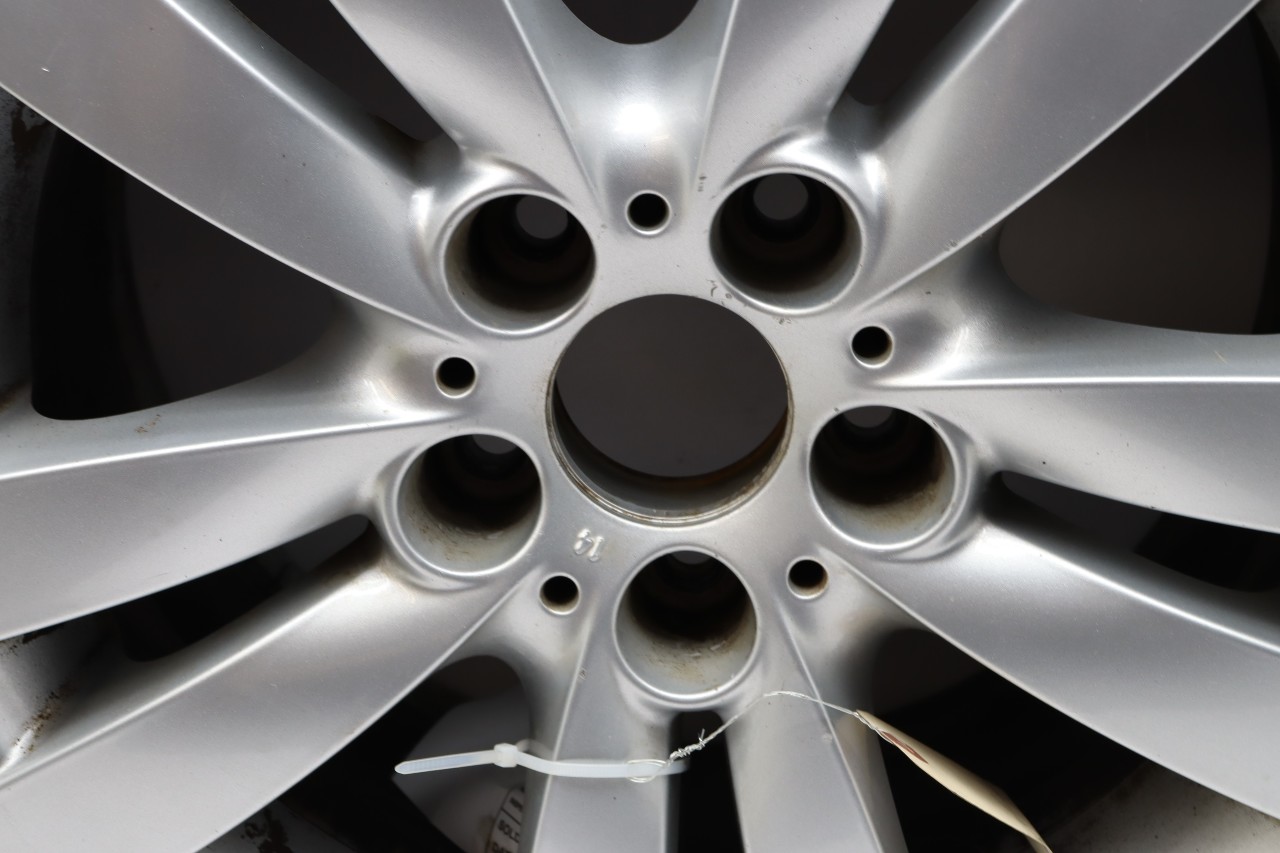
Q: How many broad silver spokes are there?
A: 10